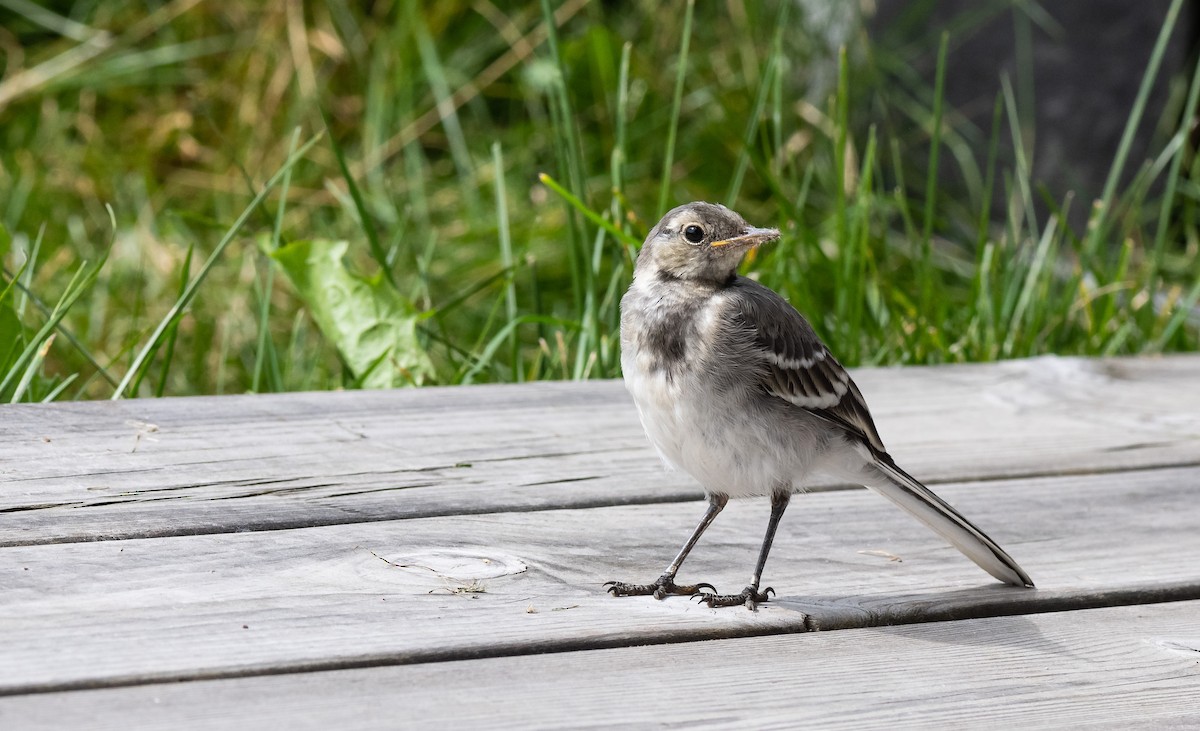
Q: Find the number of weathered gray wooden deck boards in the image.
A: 3